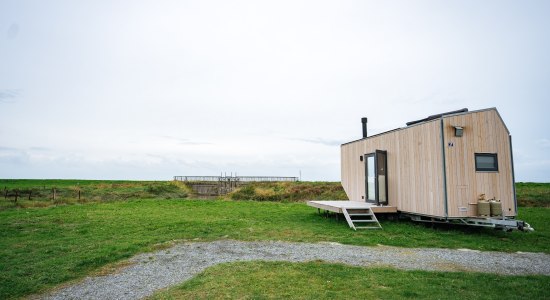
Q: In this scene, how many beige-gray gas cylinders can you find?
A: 2